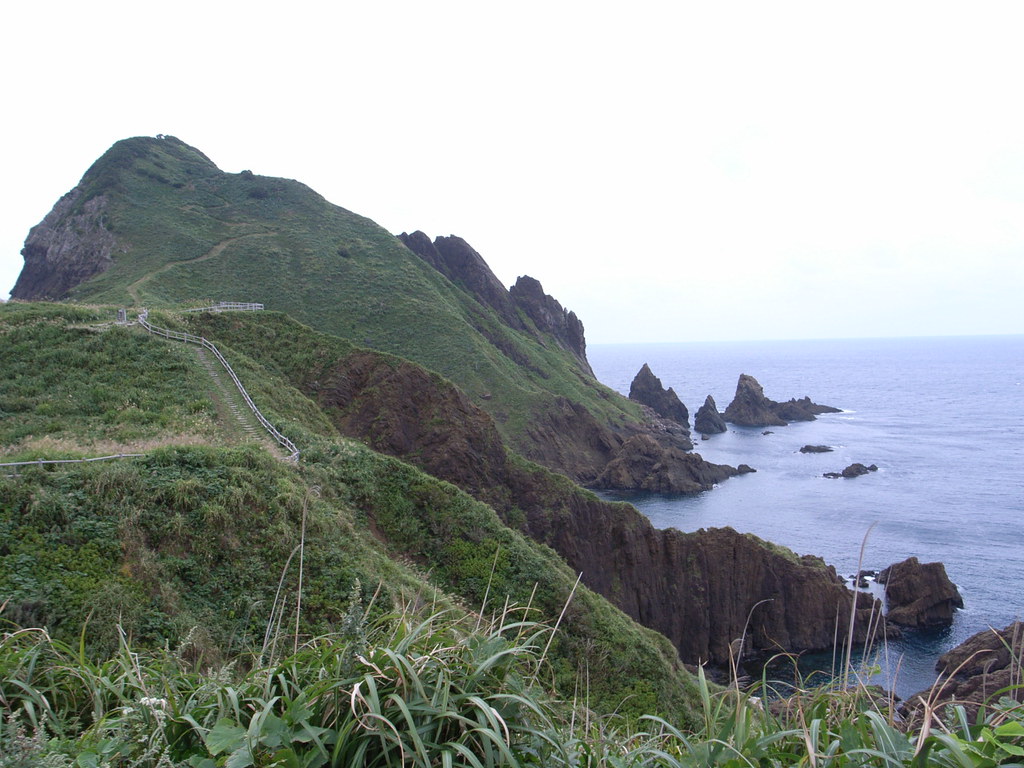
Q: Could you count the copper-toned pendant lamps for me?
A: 0